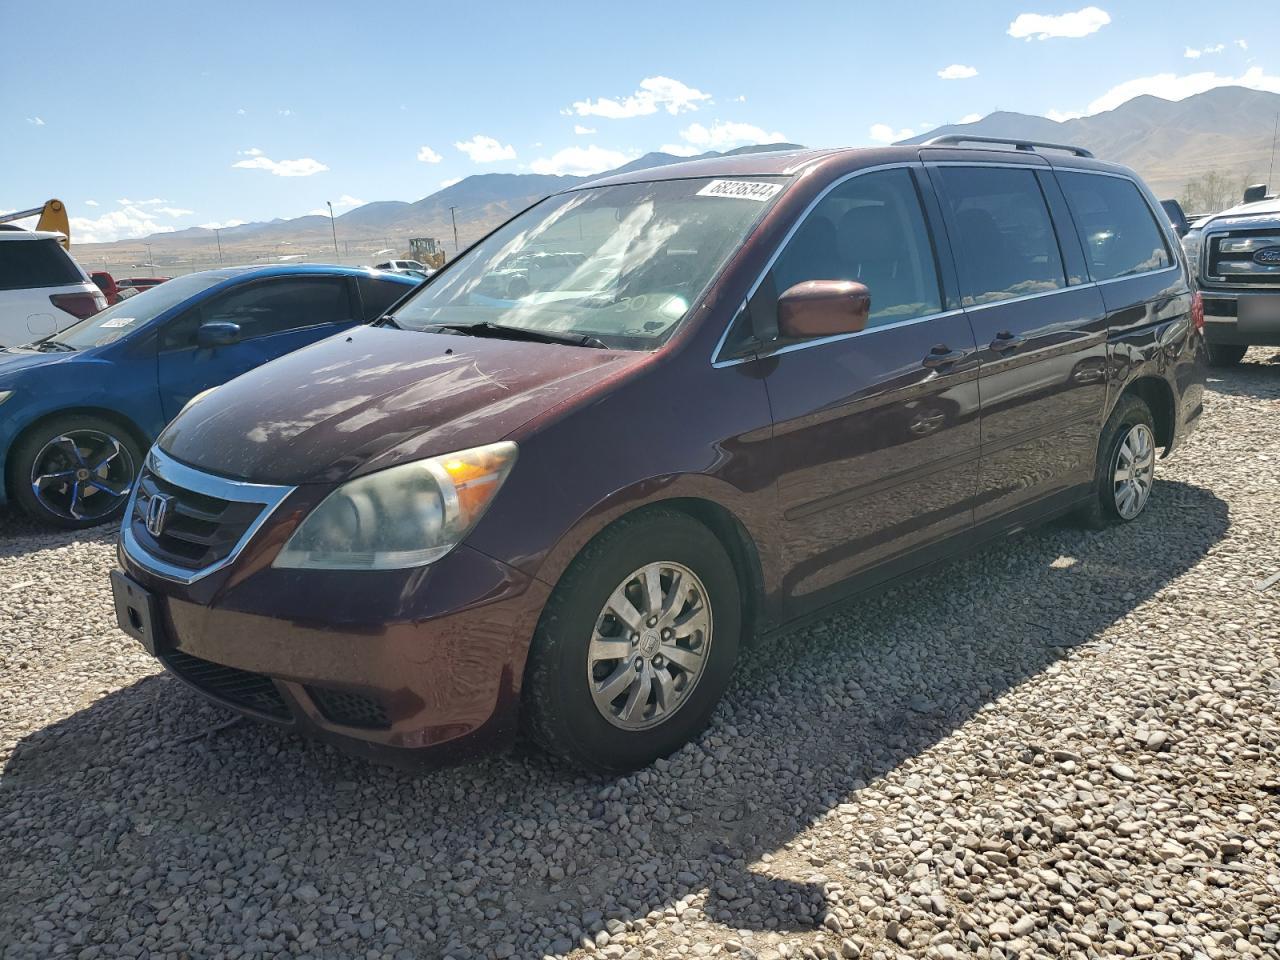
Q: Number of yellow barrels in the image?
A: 0